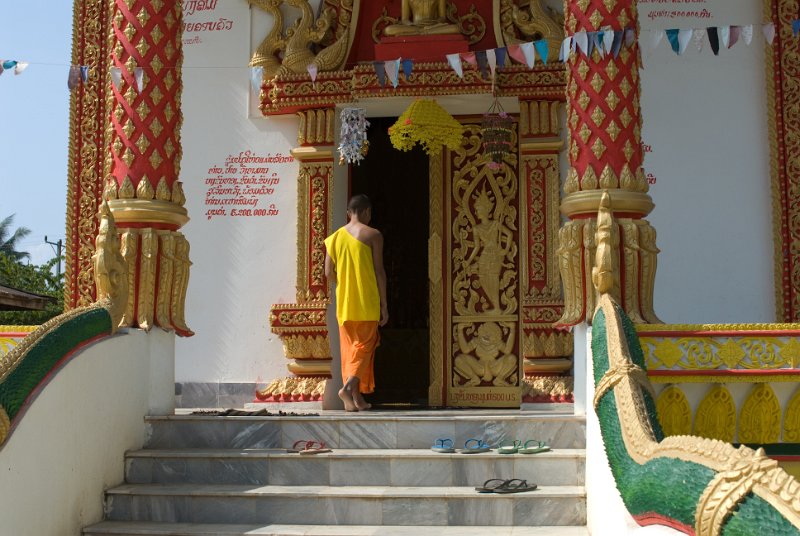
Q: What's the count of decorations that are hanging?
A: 3